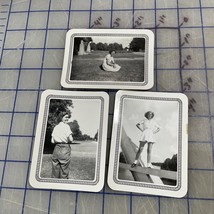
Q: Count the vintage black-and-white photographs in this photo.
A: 3